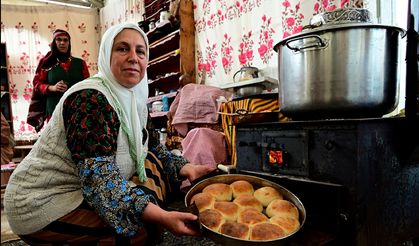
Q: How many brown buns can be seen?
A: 12